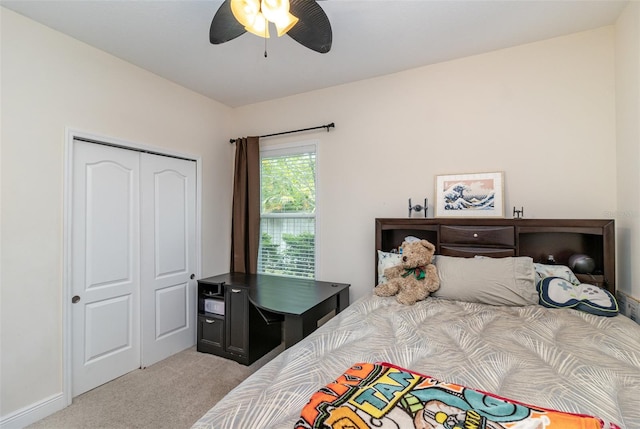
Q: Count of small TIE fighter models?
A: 2